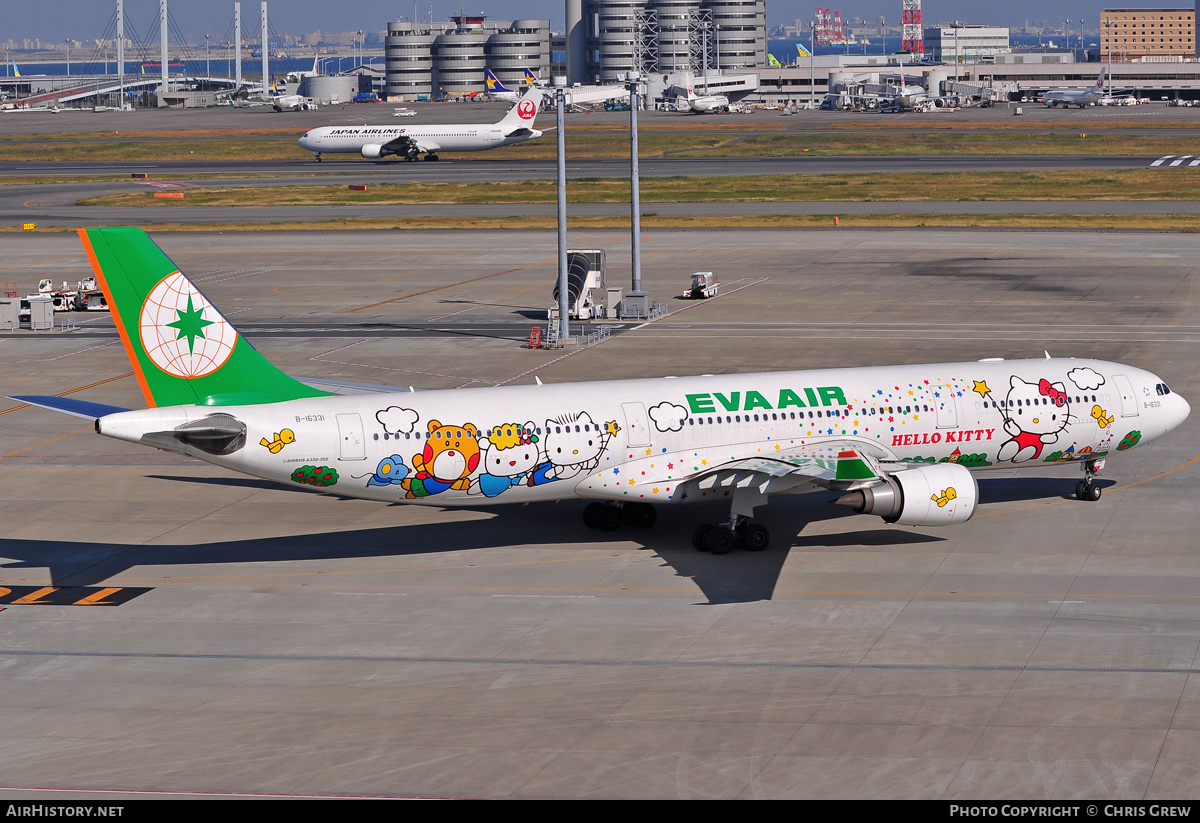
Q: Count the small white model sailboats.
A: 0